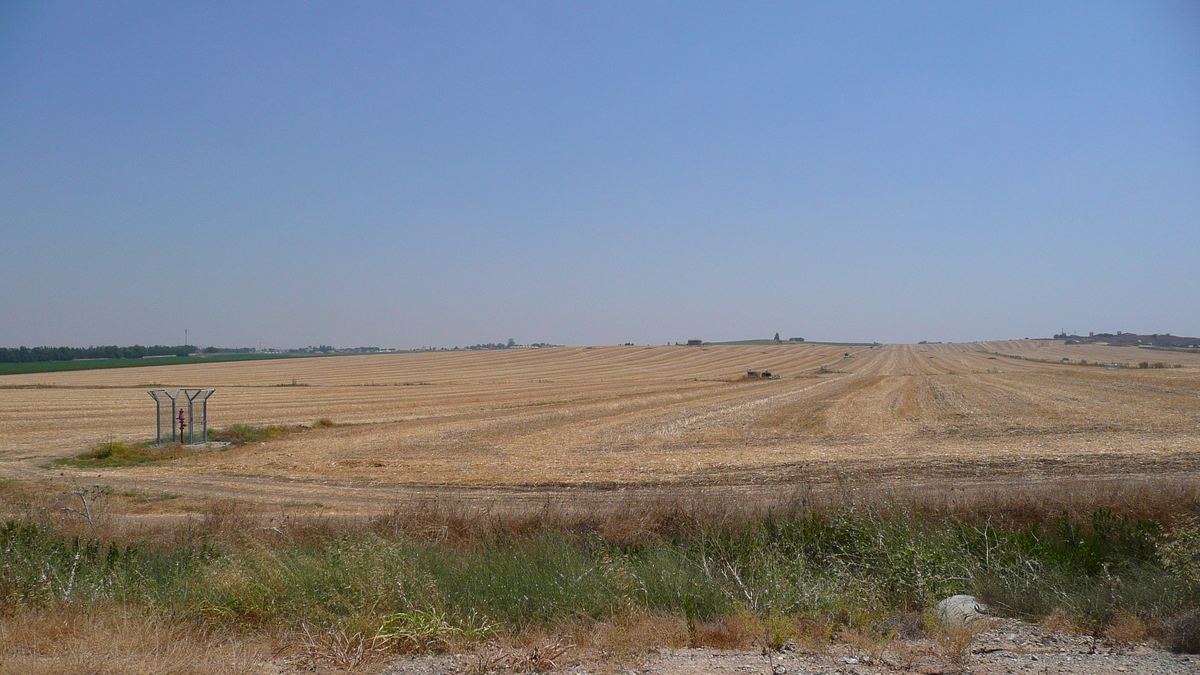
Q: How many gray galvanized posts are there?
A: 4